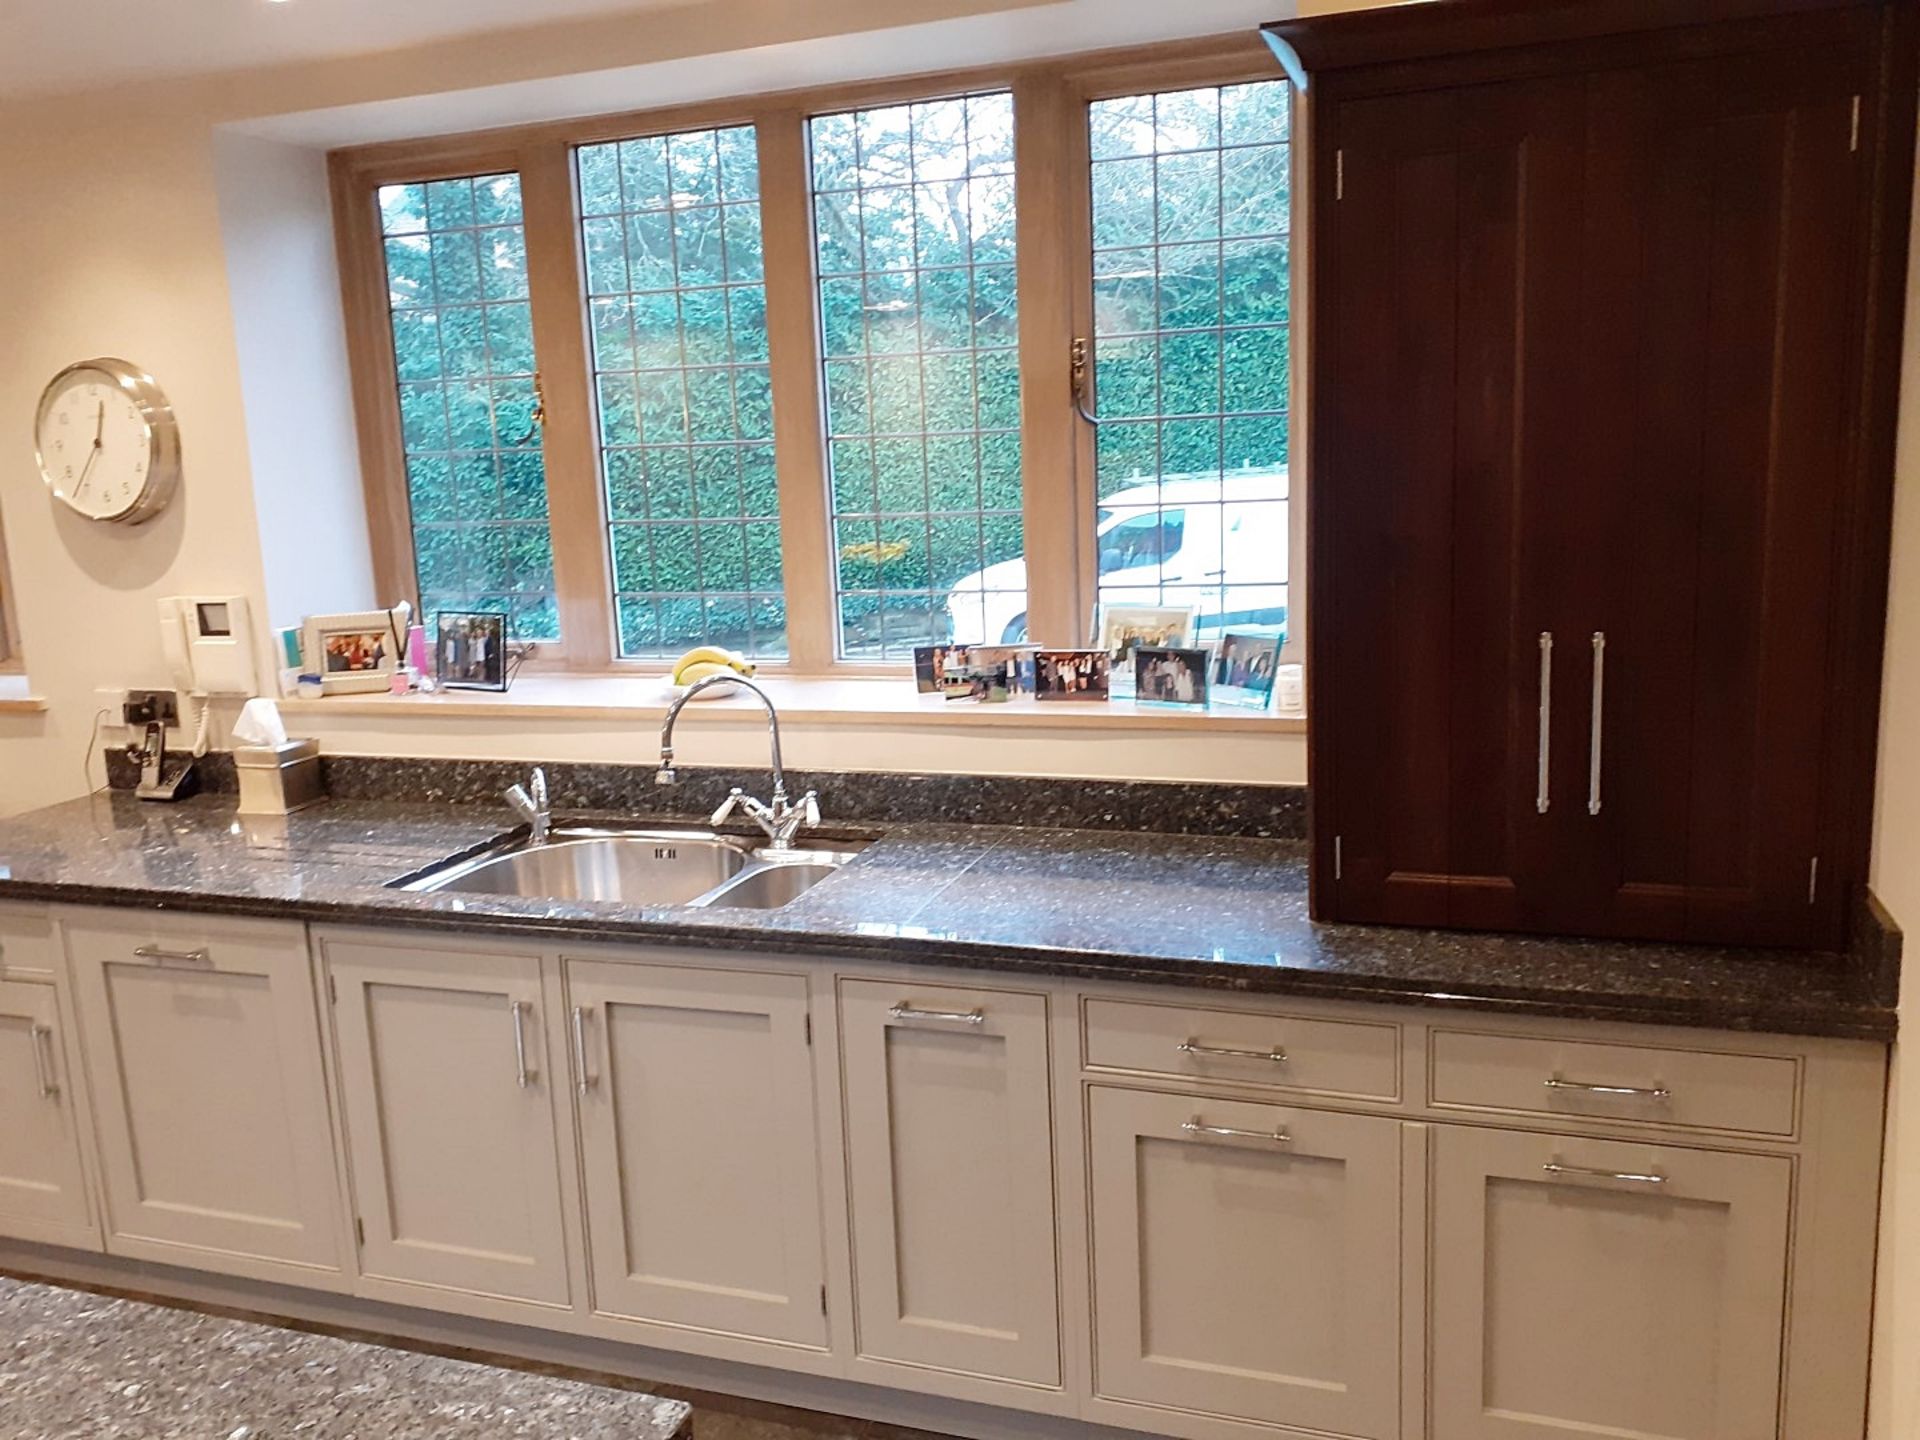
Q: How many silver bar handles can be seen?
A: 11